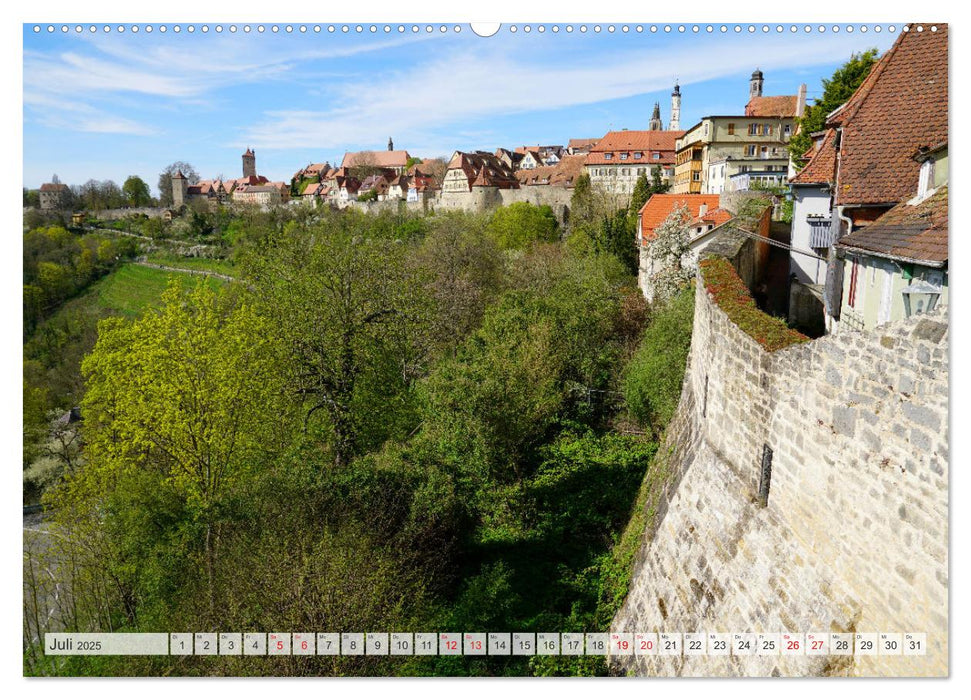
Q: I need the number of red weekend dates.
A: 8